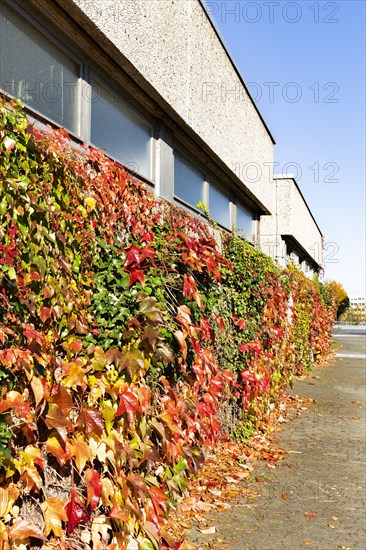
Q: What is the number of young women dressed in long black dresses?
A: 0